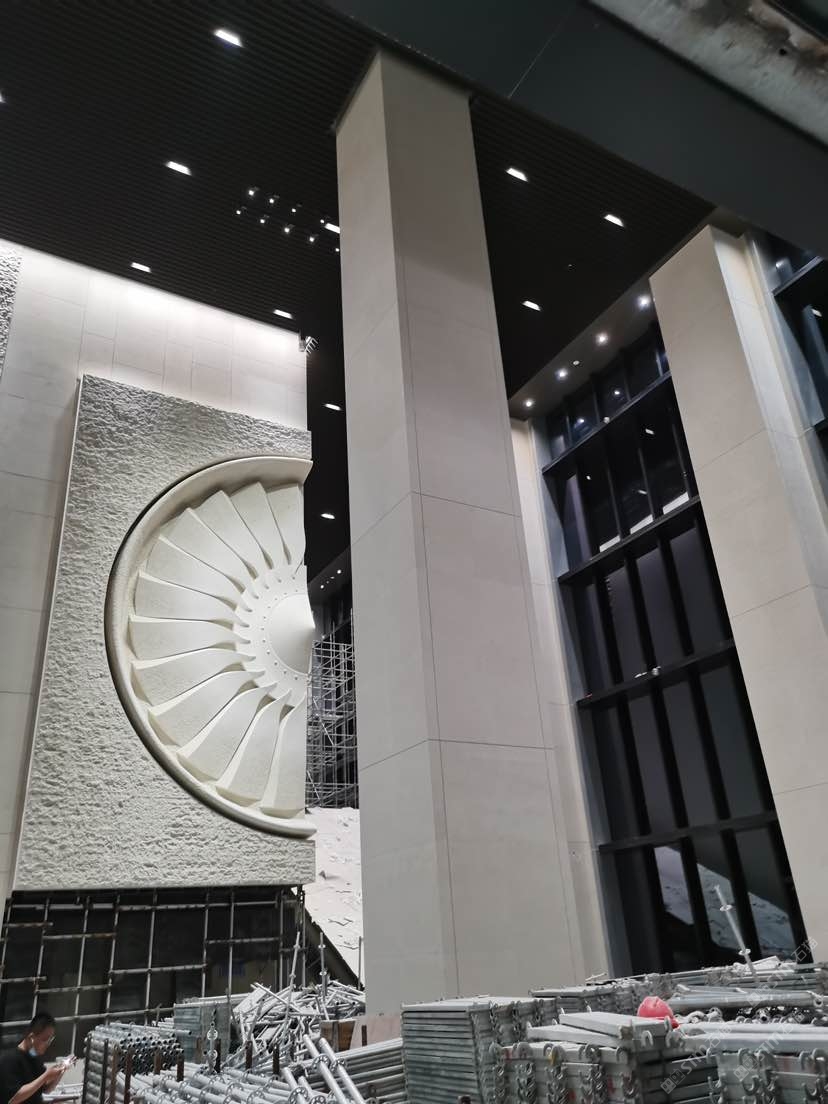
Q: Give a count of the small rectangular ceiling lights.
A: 11